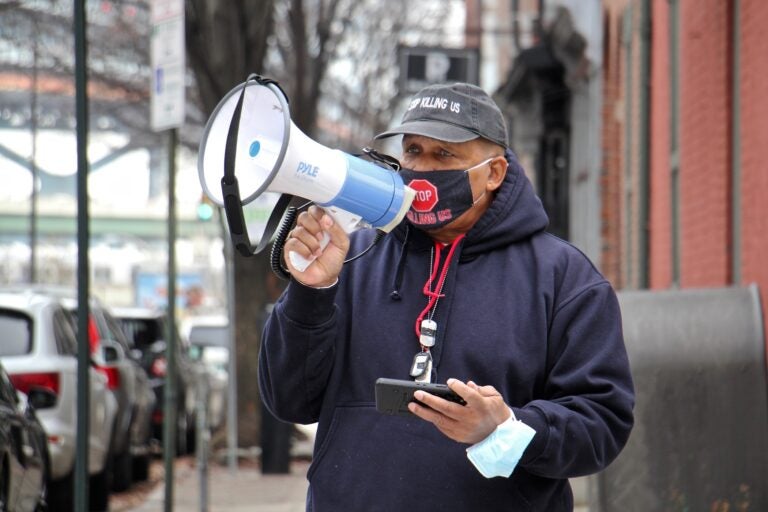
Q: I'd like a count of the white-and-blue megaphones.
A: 1